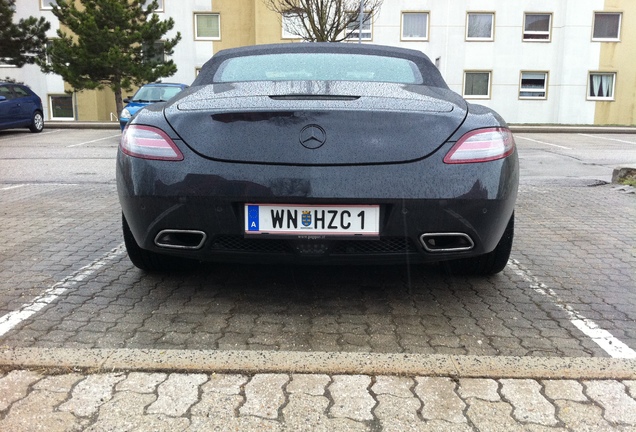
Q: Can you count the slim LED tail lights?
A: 2